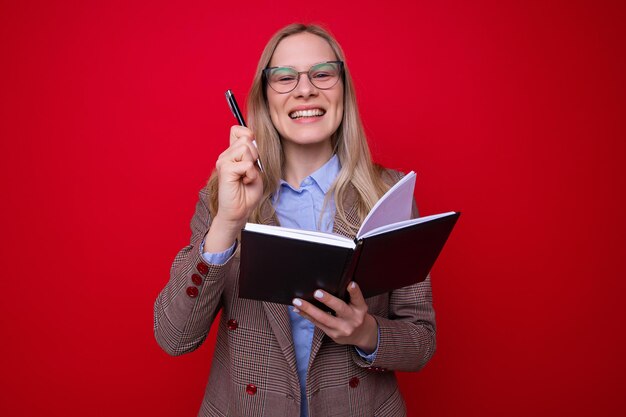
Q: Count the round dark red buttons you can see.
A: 6